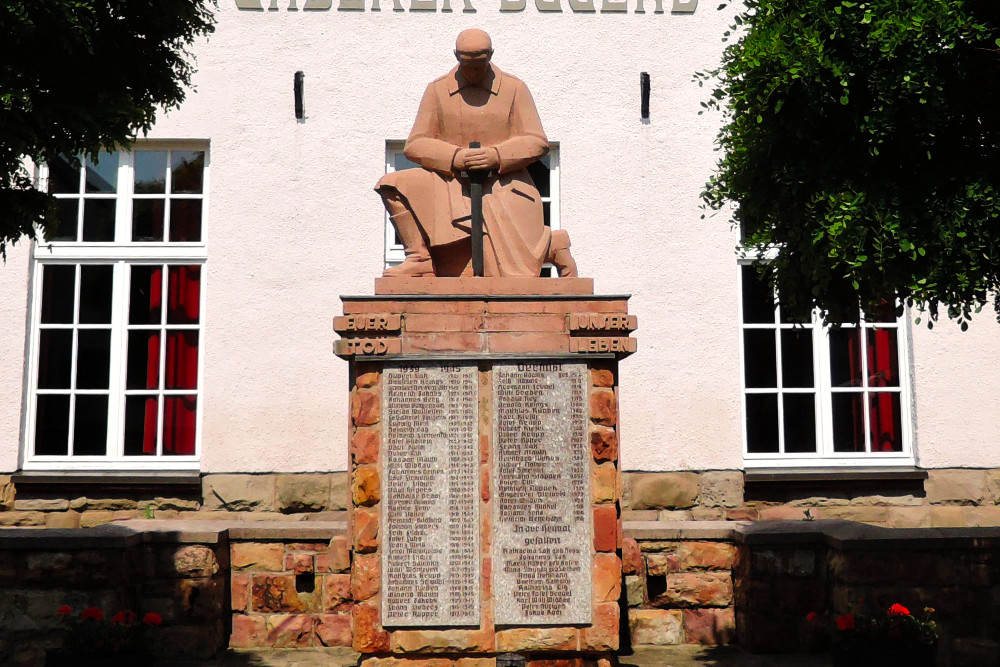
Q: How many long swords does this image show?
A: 1